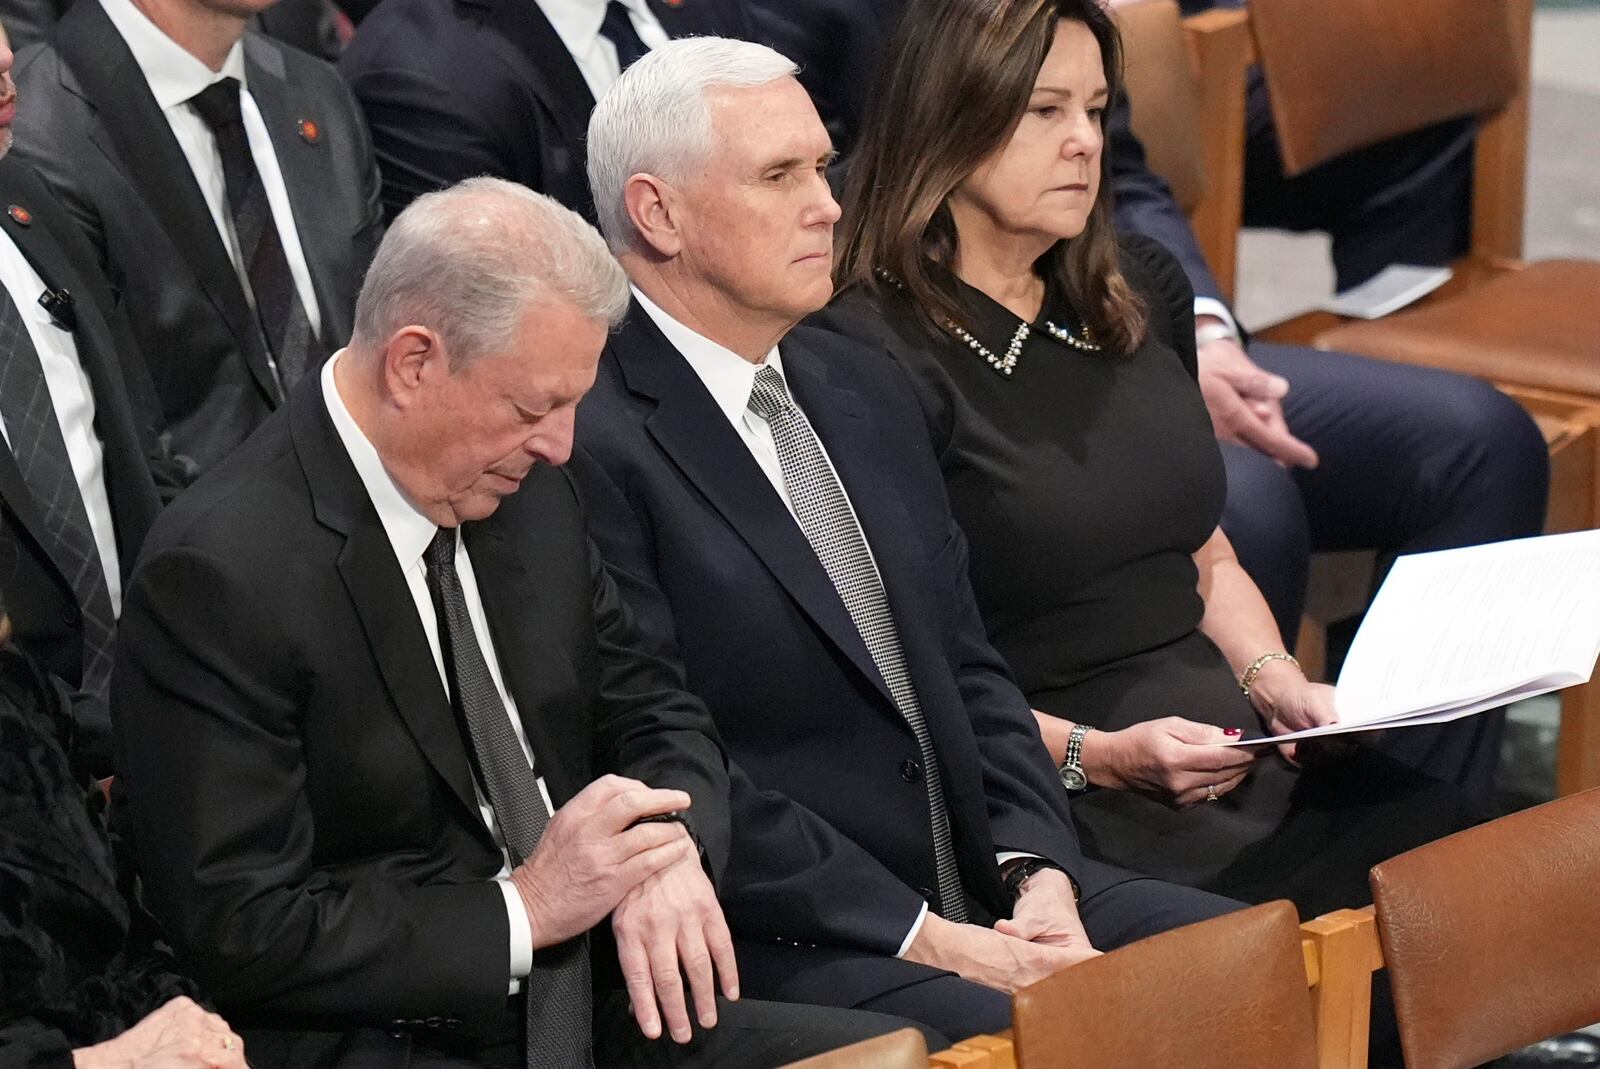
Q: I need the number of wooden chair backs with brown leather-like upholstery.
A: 5